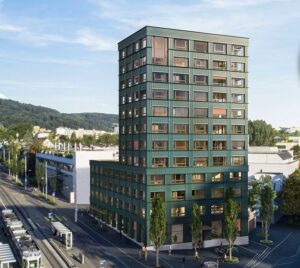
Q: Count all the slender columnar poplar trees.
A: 4